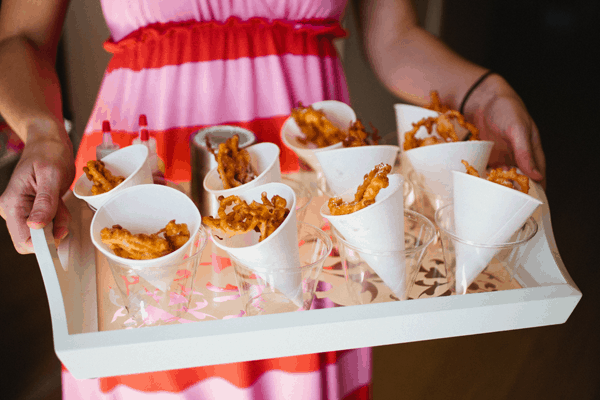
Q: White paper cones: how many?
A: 10